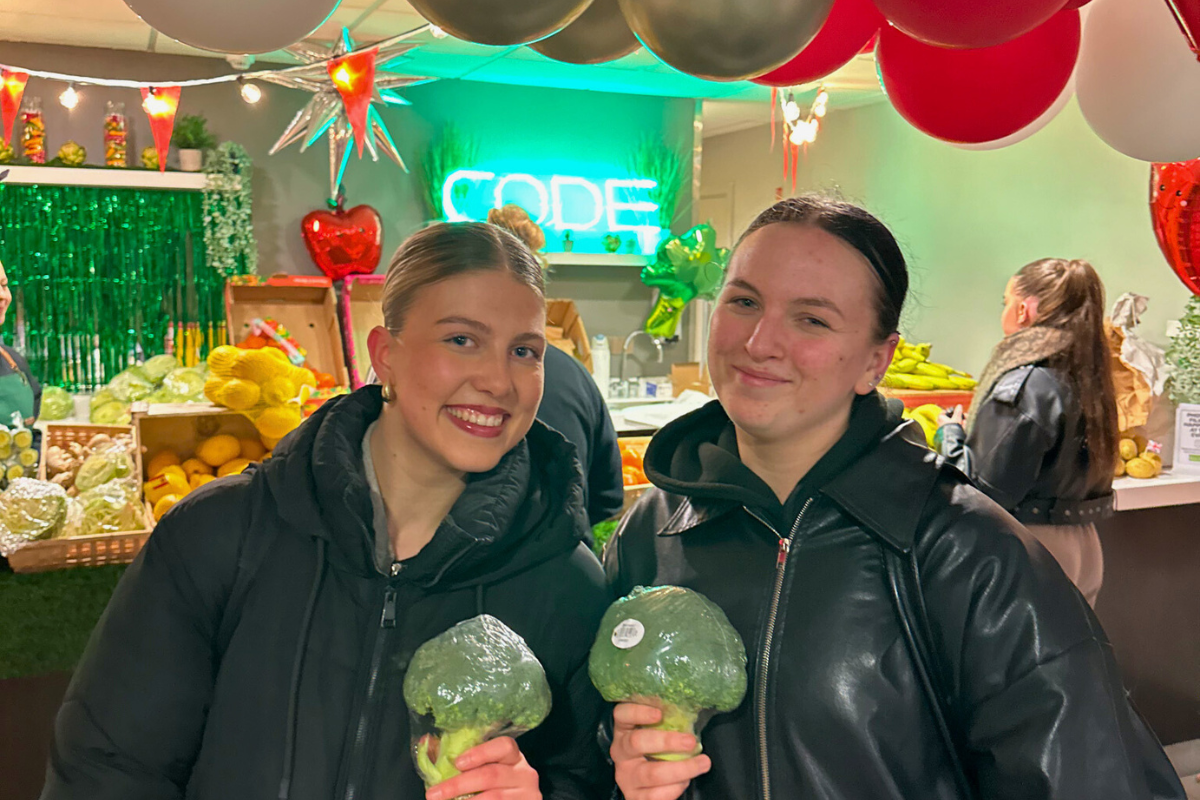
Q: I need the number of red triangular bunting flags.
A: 3